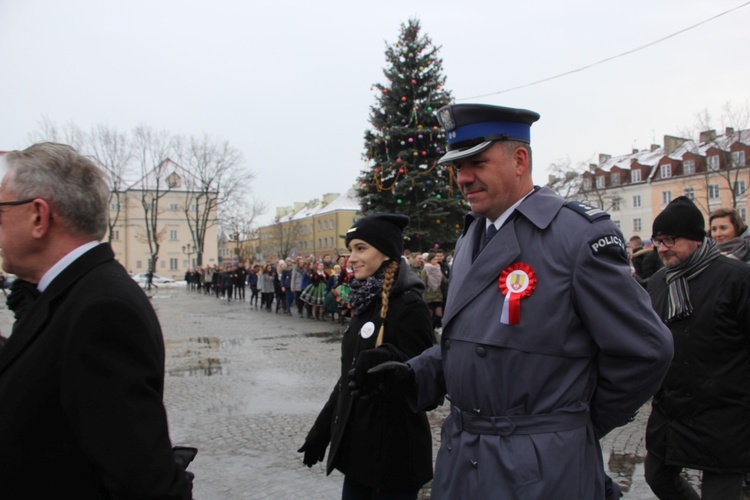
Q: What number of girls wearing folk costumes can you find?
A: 3